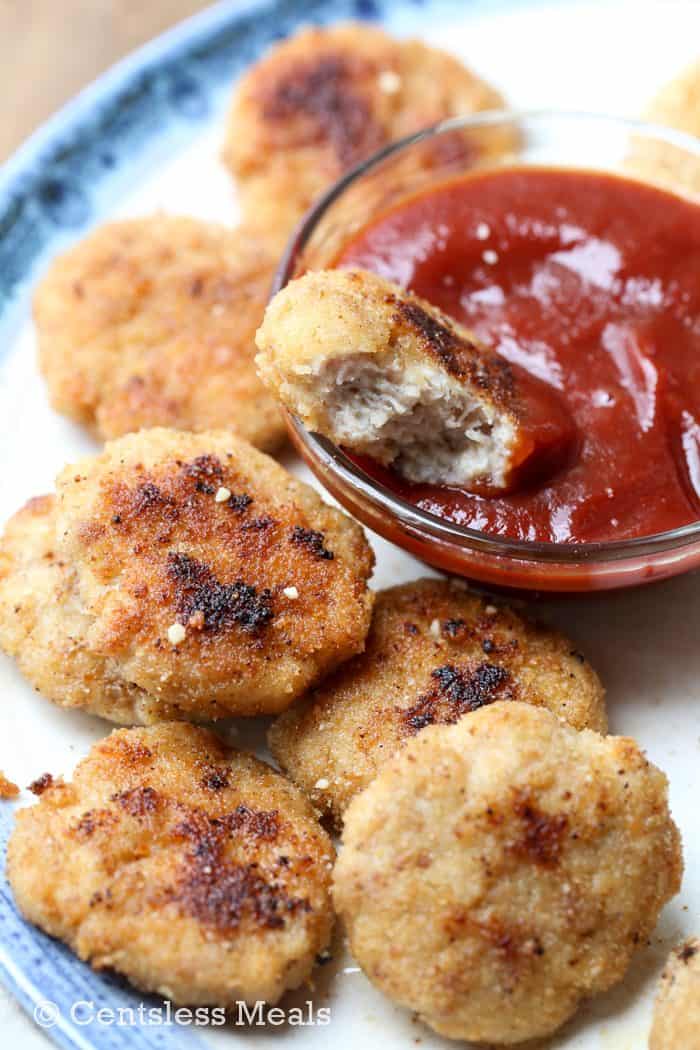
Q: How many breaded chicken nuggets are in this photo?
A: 10